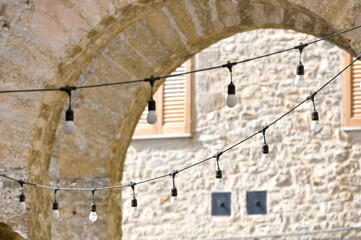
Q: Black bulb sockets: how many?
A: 12